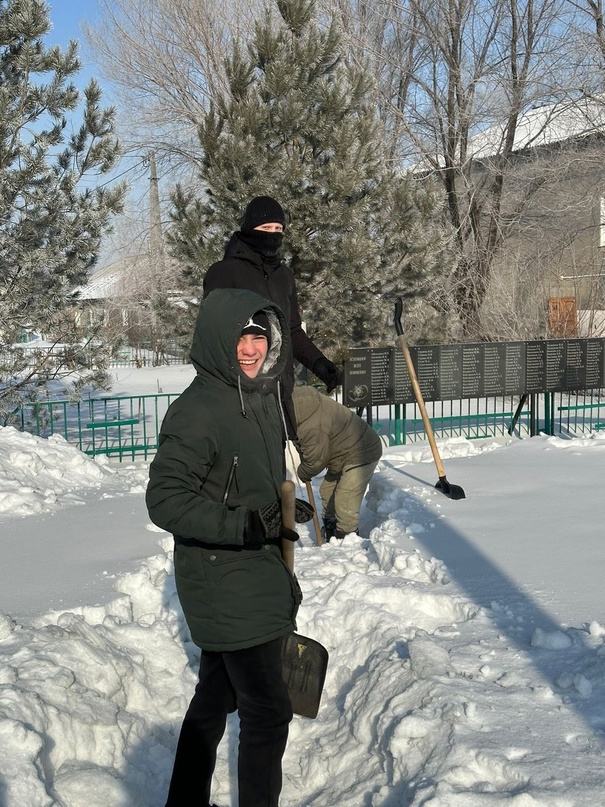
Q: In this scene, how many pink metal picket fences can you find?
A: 0